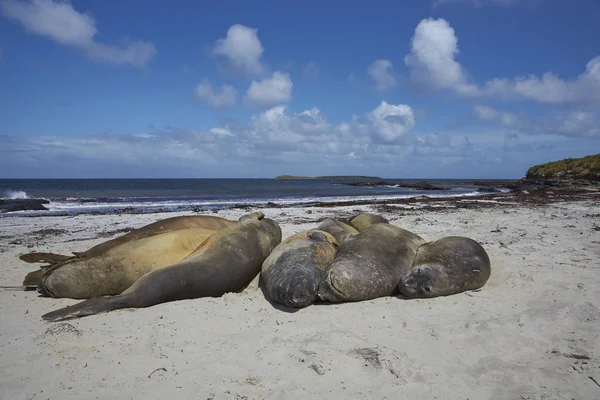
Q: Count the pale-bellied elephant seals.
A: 1